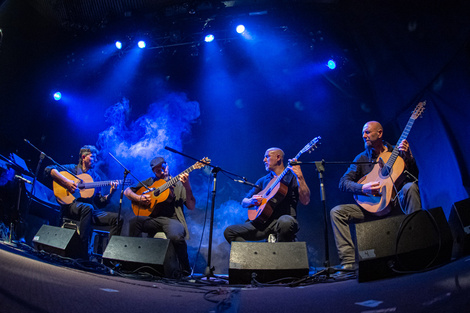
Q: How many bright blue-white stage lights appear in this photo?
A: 6